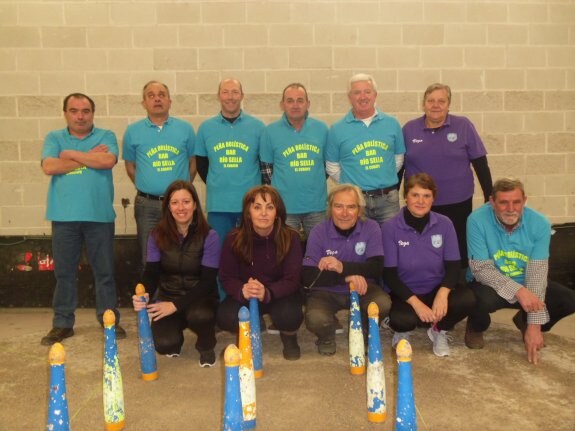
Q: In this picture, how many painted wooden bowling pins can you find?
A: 9